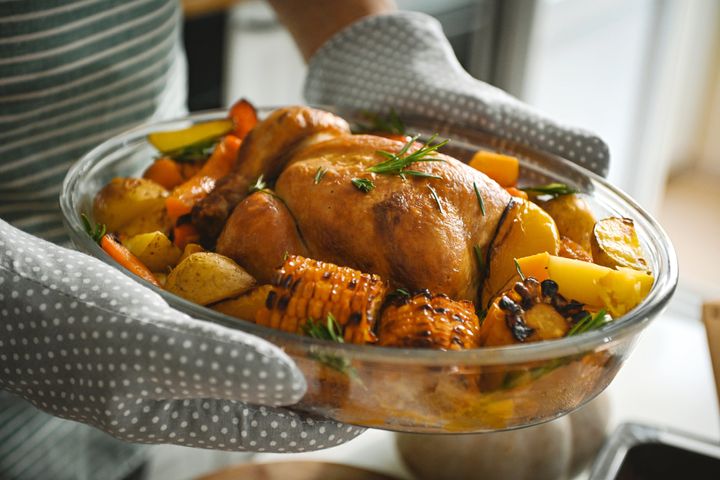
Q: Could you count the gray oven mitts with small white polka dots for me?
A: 2